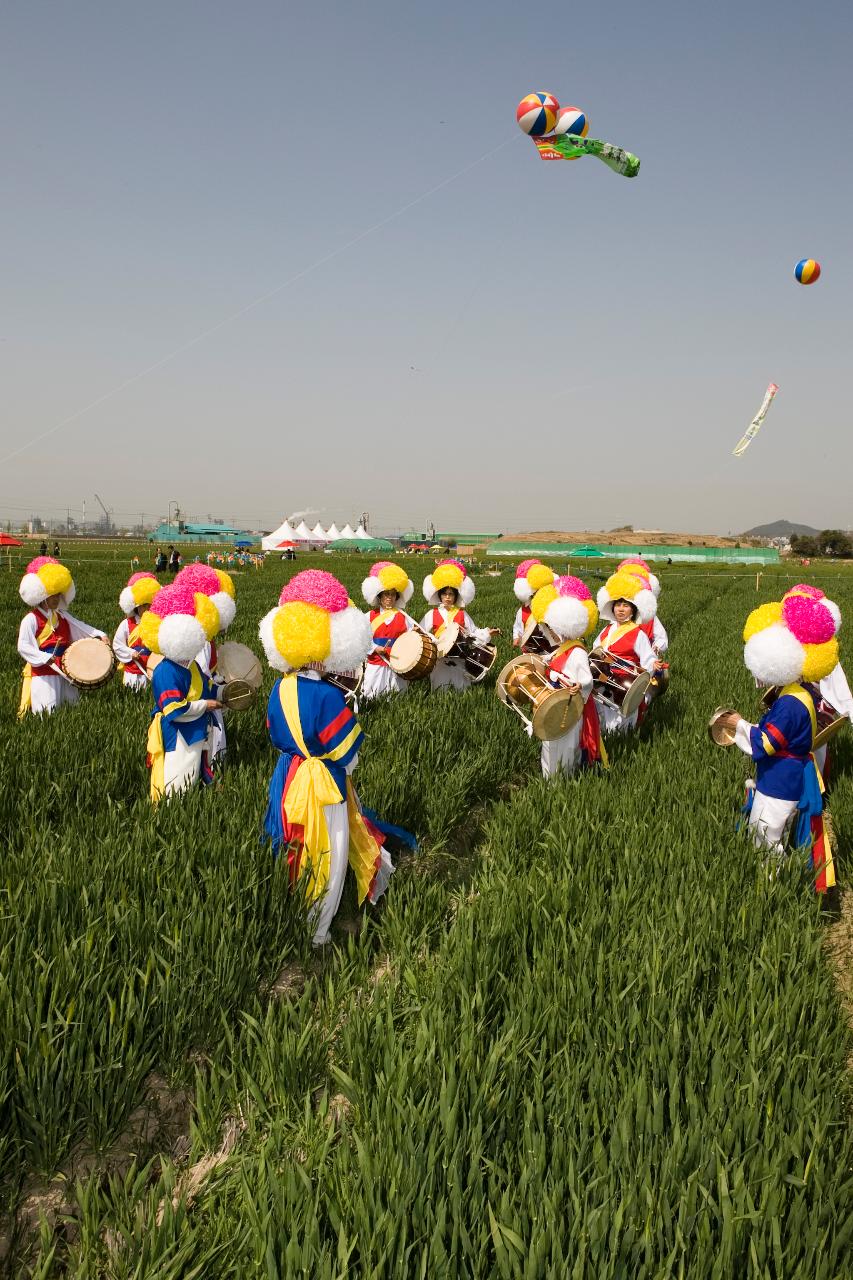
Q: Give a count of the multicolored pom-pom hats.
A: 13